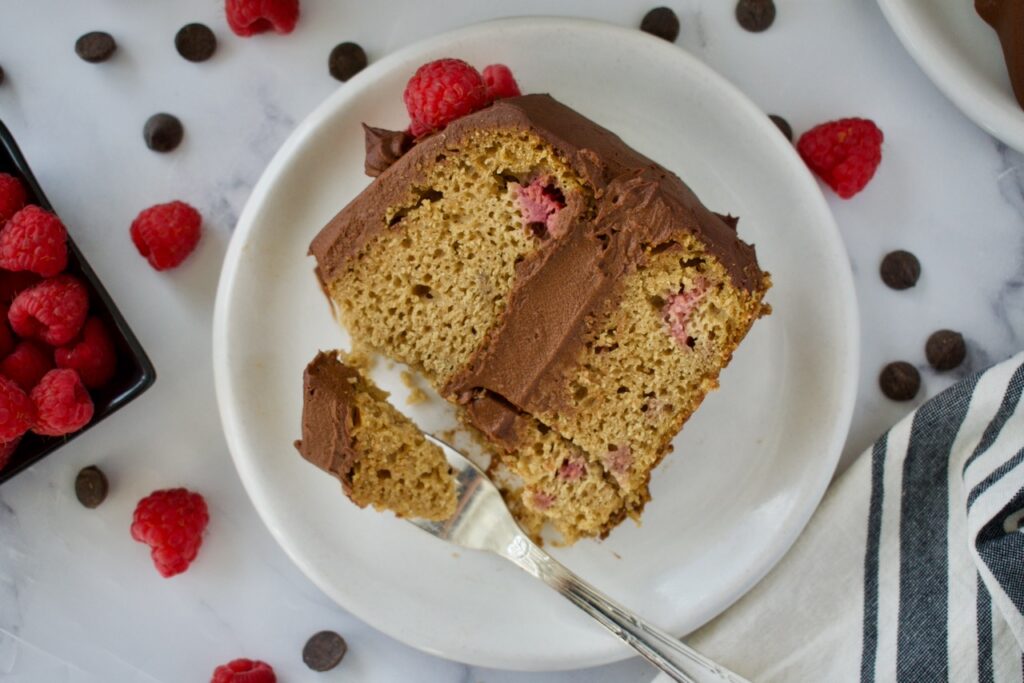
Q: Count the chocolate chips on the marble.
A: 13